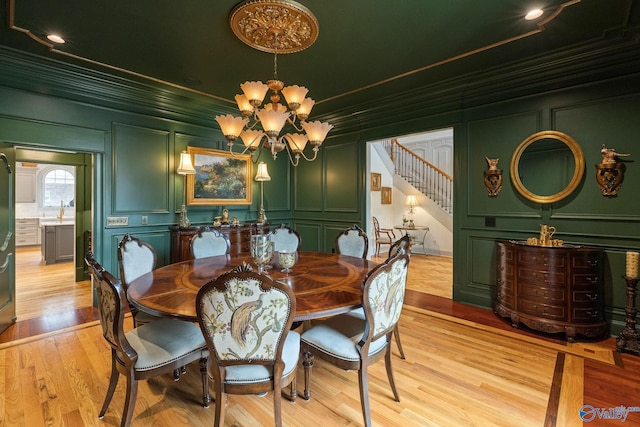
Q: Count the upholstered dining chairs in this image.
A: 8